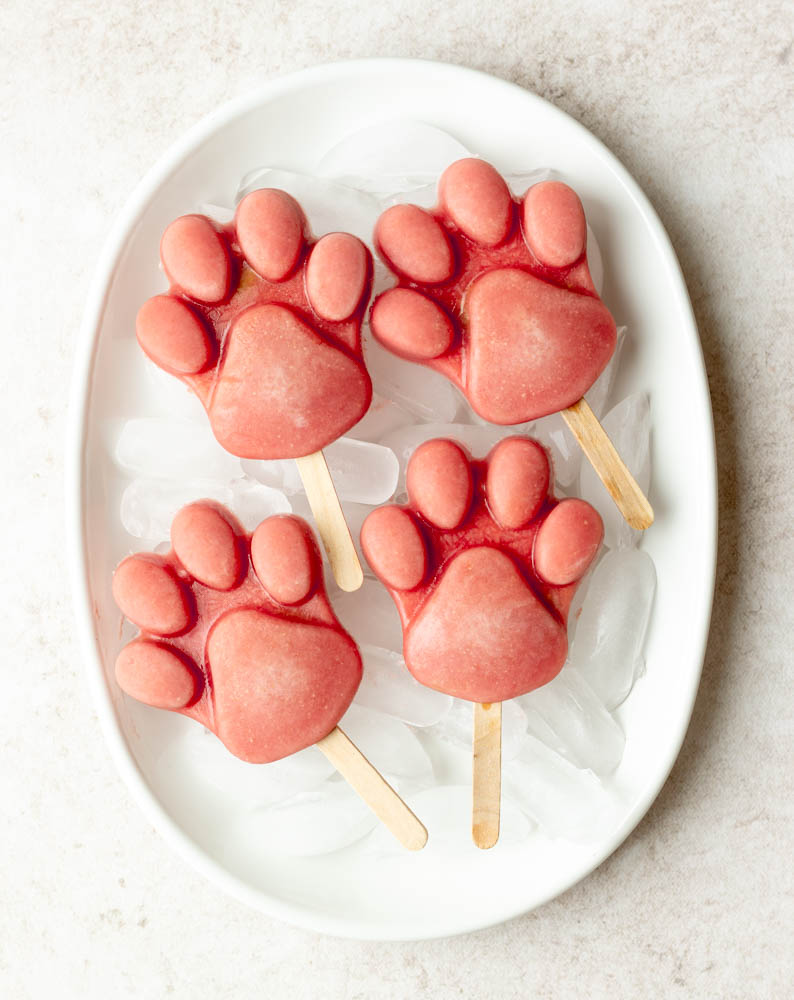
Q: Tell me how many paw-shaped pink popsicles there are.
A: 4